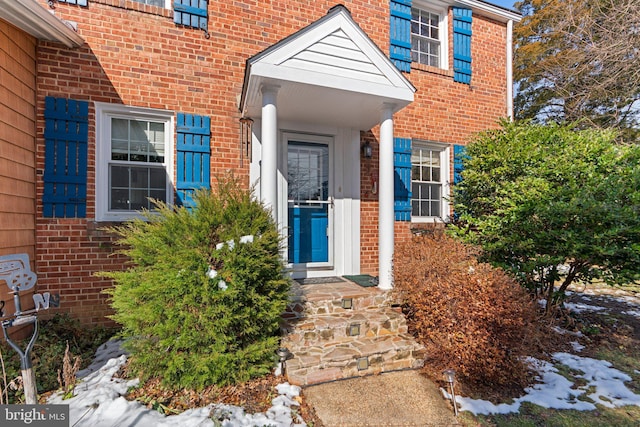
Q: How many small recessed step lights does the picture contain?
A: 3